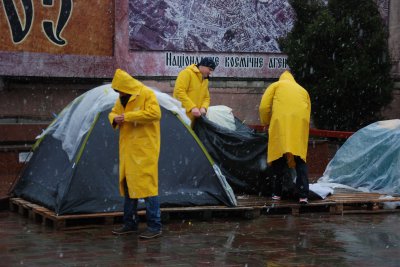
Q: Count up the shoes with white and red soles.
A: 2